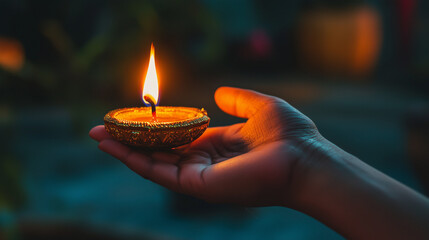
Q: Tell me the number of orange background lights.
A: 2